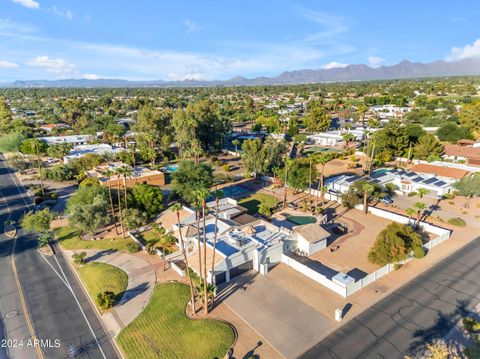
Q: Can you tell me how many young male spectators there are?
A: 0